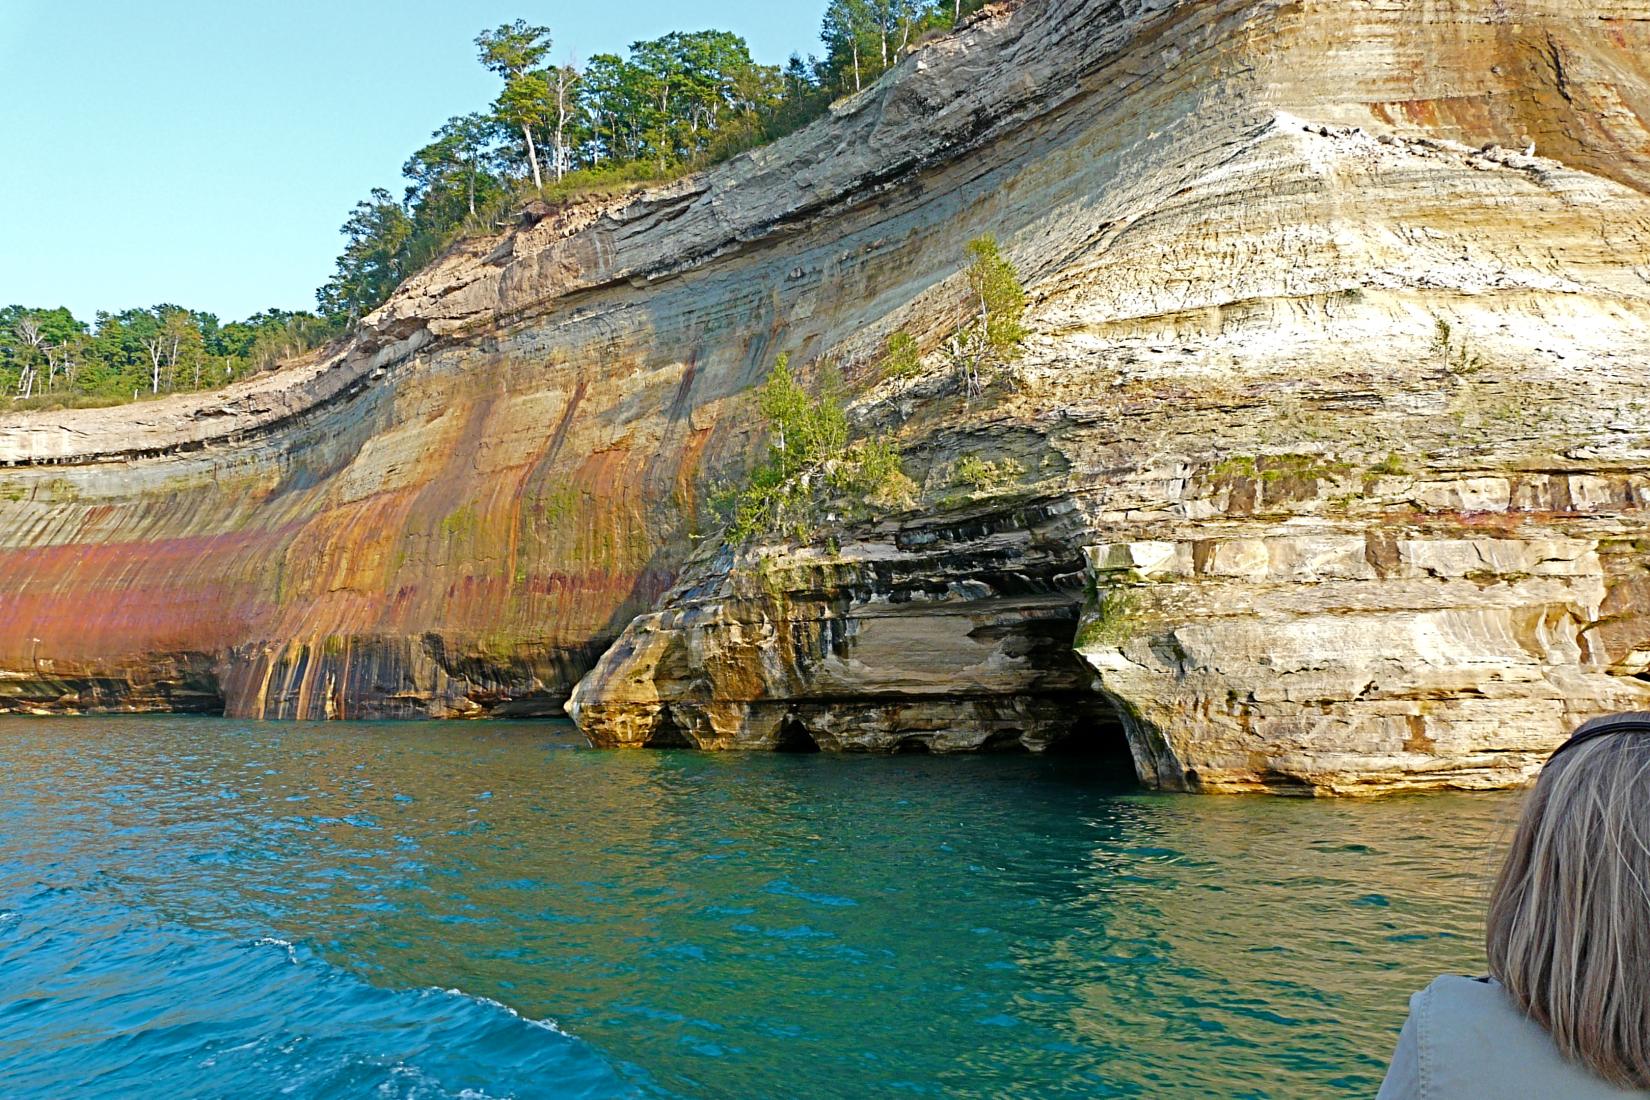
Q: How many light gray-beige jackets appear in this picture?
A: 1